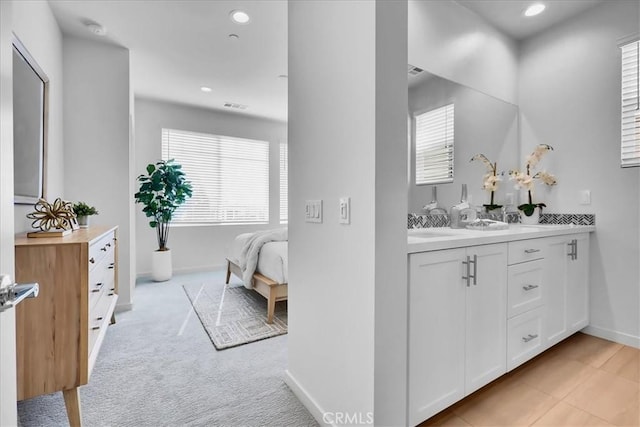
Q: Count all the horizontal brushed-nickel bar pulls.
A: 3